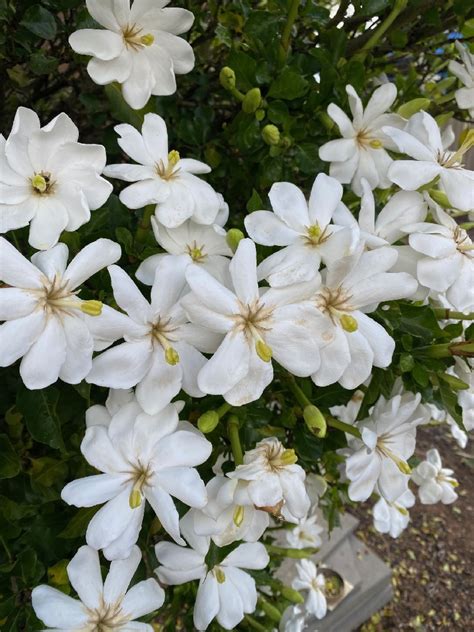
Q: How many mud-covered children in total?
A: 0